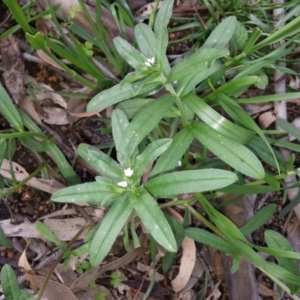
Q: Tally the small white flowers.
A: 3